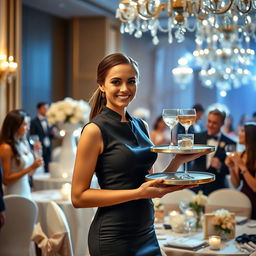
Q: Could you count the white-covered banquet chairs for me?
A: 4